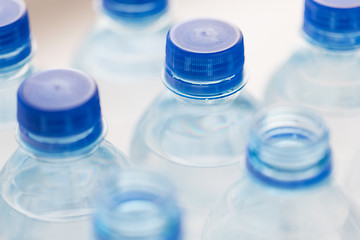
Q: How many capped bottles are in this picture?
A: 5